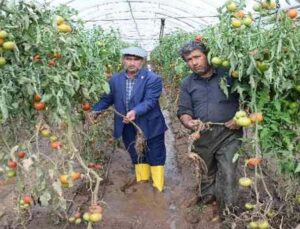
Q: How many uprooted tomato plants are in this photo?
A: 2